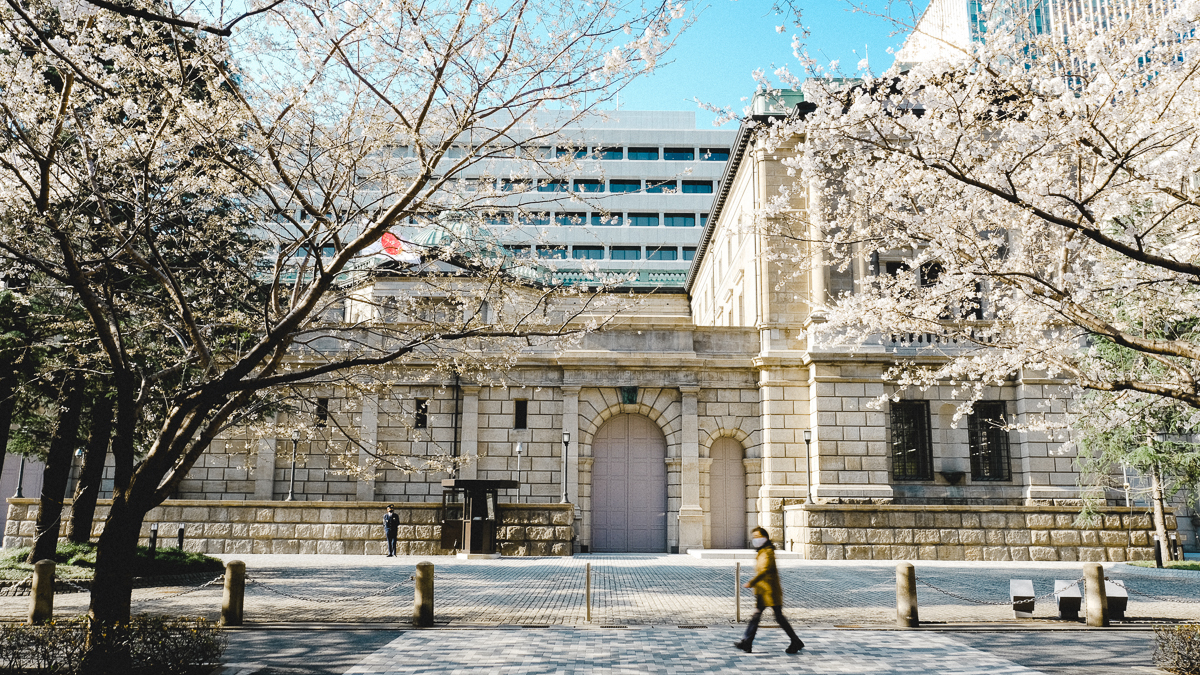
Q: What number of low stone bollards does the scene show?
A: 5